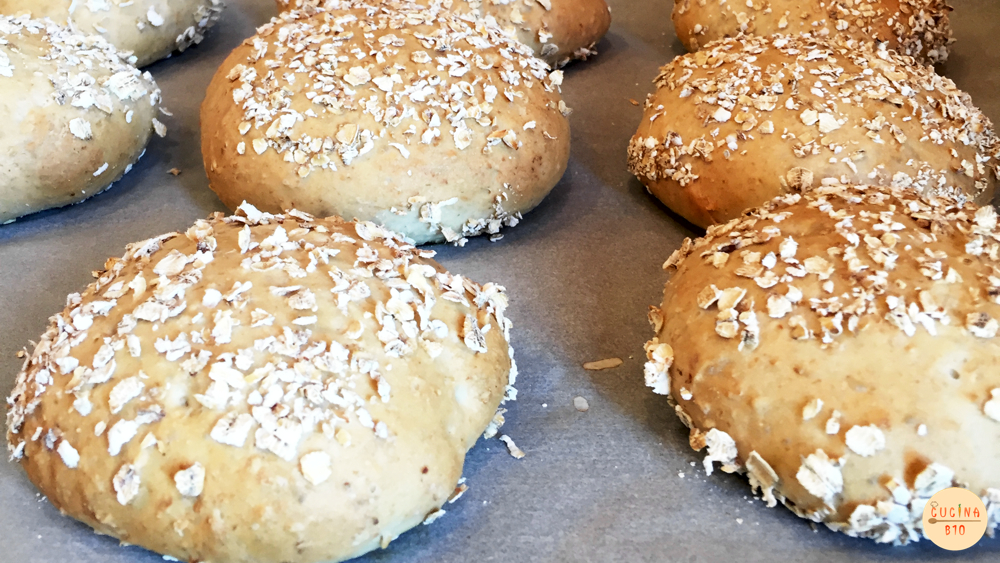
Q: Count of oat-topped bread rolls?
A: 8